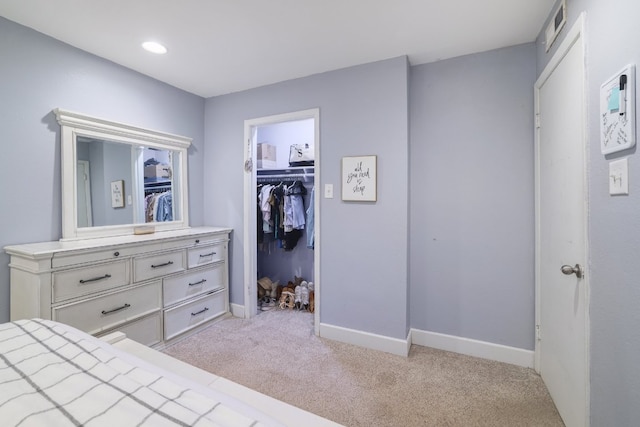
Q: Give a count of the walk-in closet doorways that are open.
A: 1